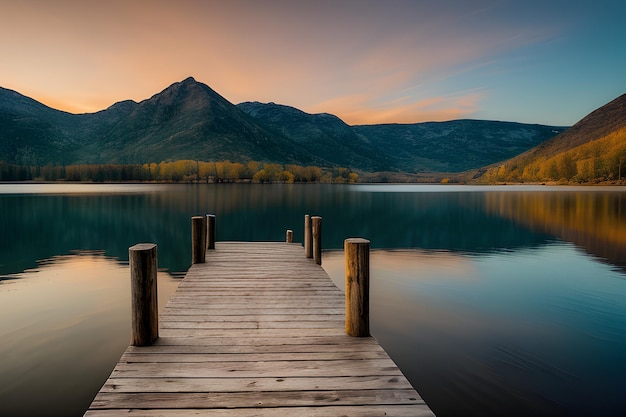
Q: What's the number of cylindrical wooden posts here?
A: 7